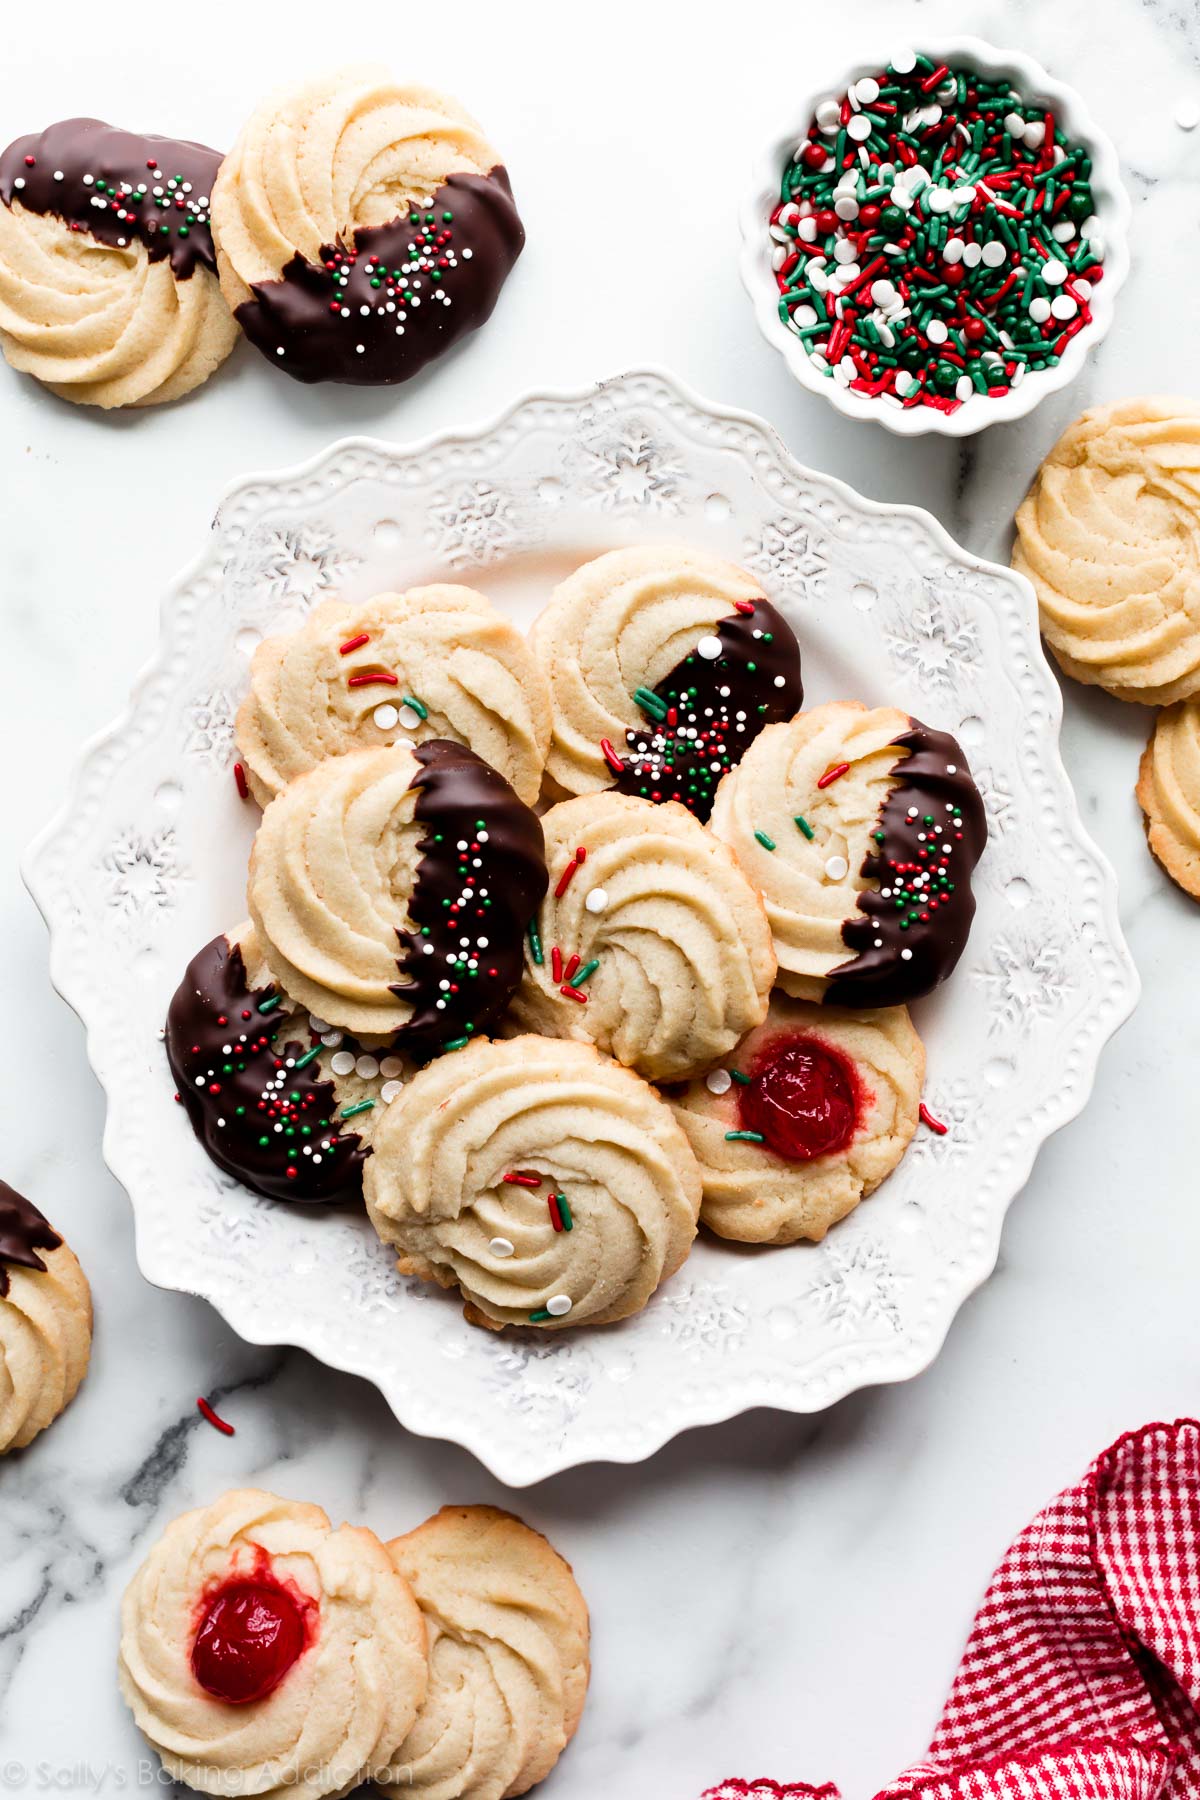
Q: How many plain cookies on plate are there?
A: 3